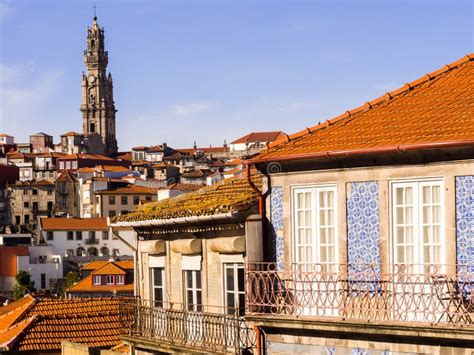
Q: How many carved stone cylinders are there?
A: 3